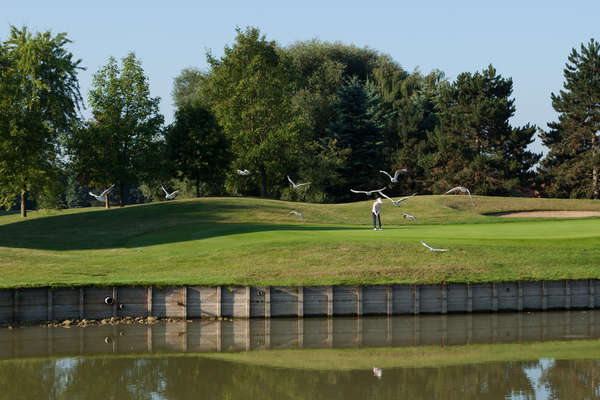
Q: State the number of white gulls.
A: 11